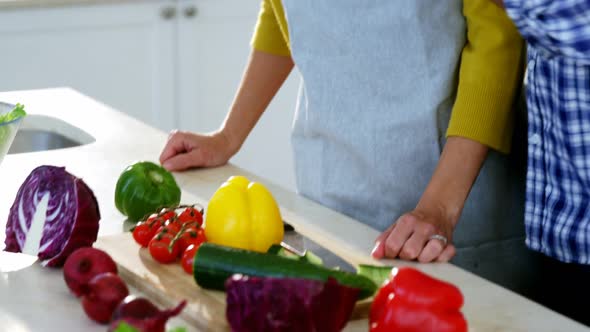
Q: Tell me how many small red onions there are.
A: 3